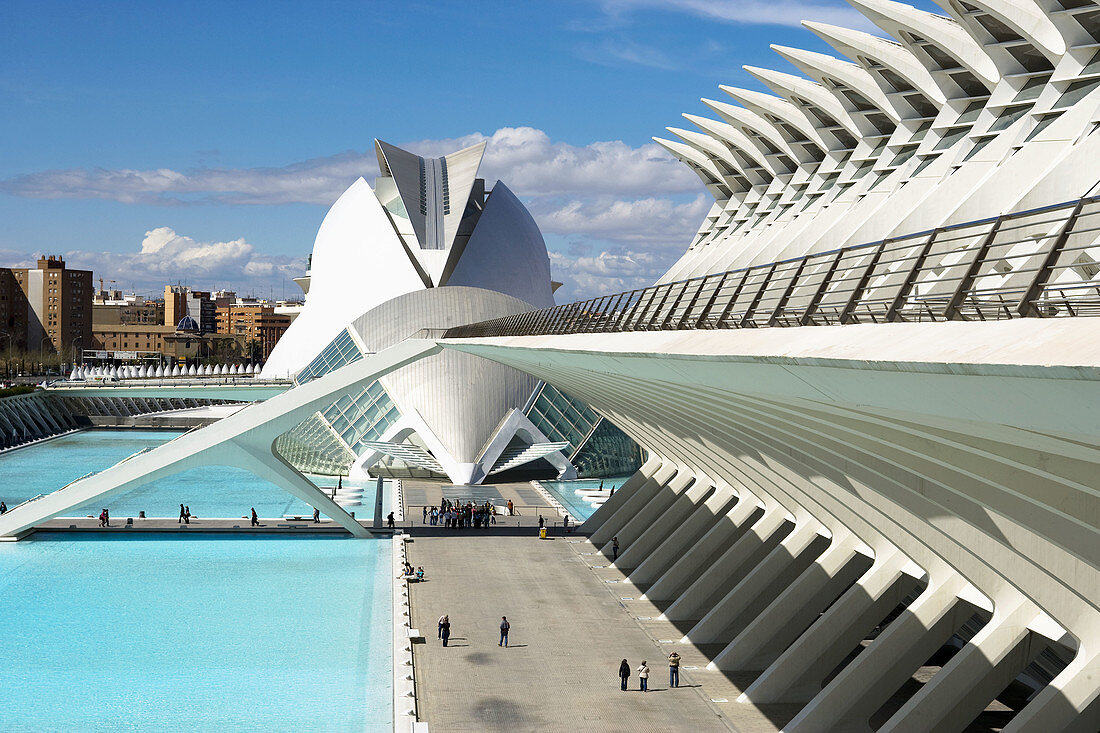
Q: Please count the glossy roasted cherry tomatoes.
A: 0